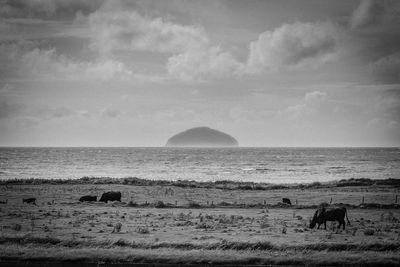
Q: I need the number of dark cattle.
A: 5